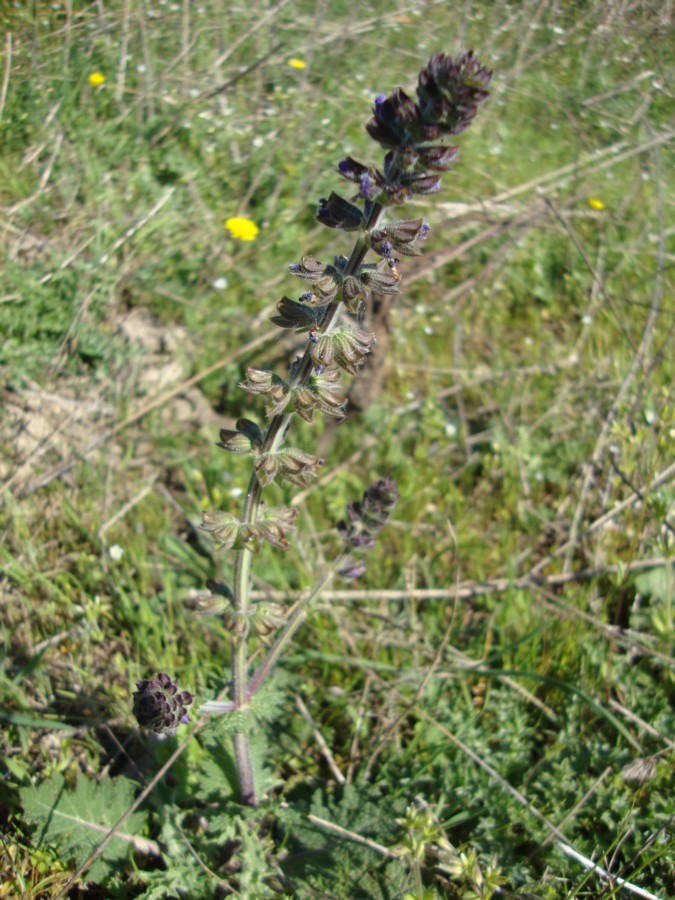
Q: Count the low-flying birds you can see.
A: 0